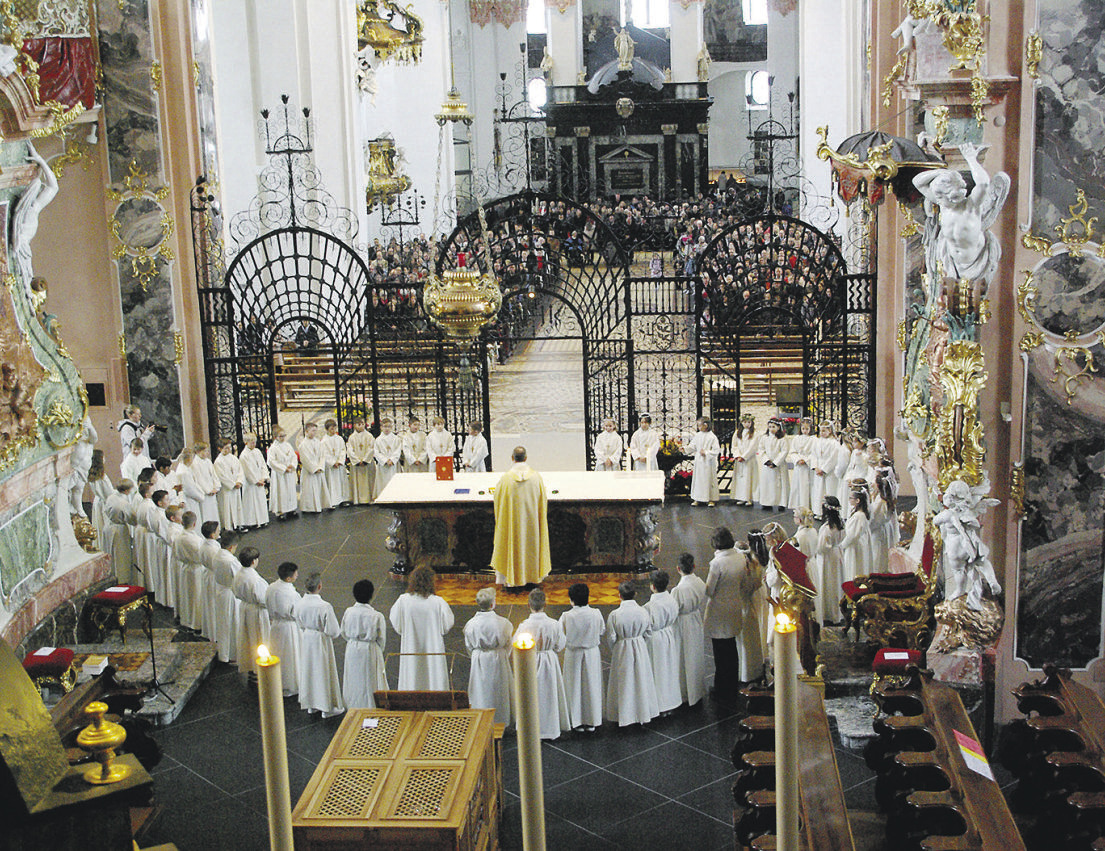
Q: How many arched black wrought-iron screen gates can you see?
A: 3